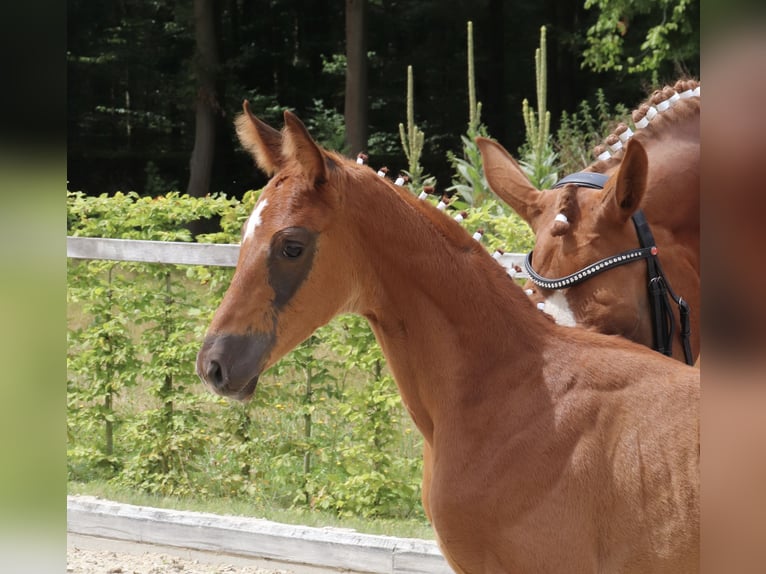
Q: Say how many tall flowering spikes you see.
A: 3